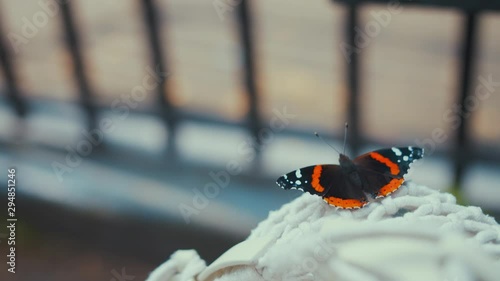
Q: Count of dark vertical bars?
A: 6